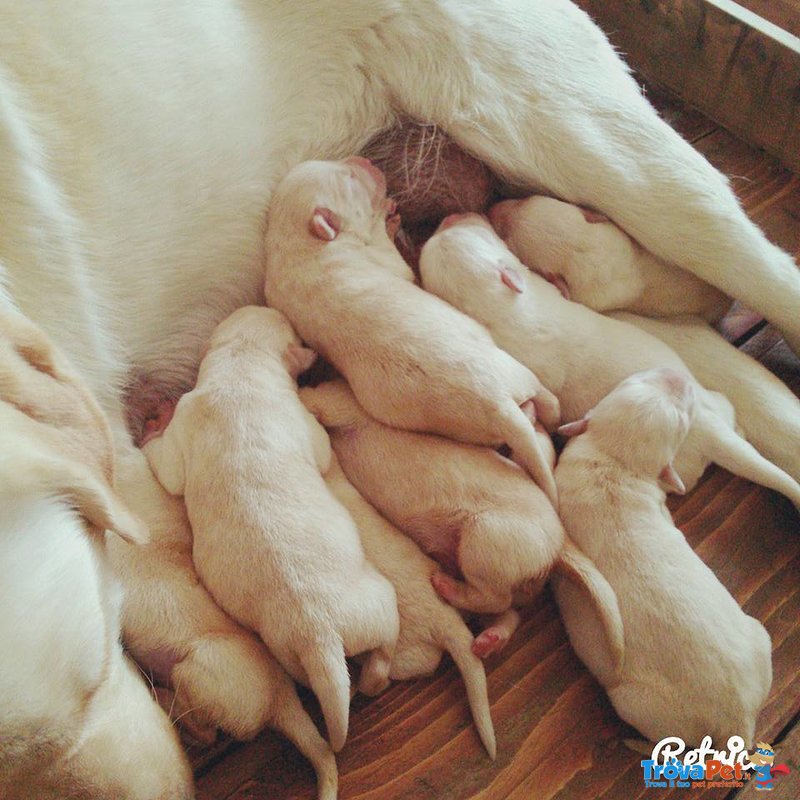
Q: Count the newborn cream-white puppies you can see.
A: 8